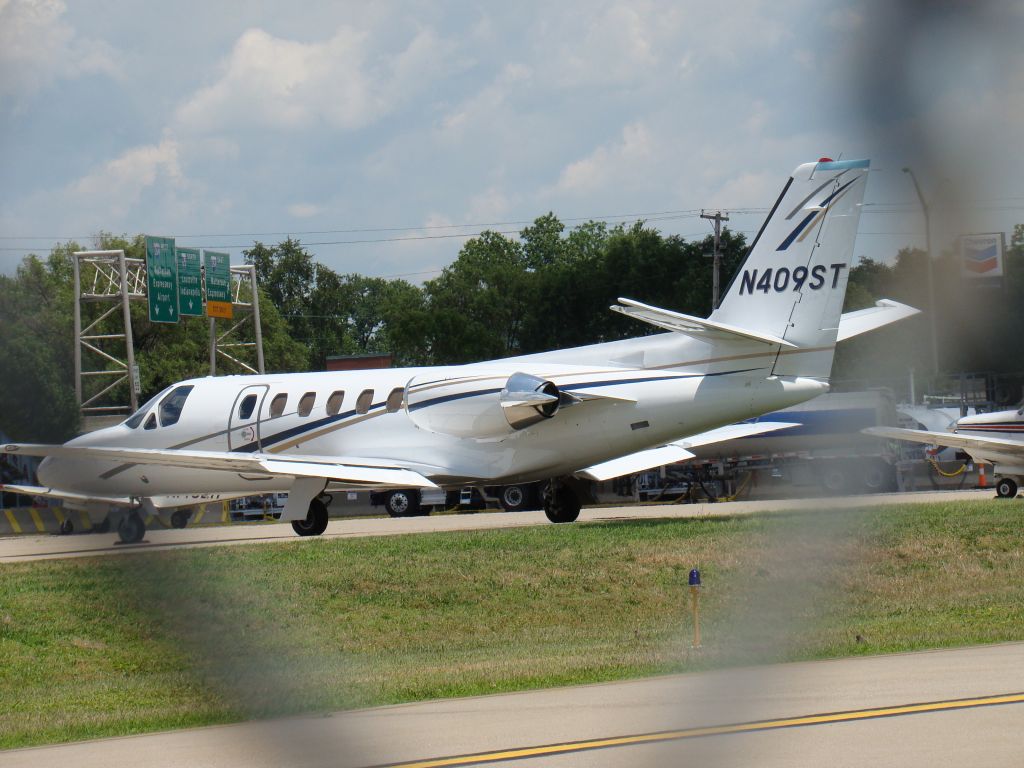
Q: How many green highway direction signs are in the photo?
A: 3